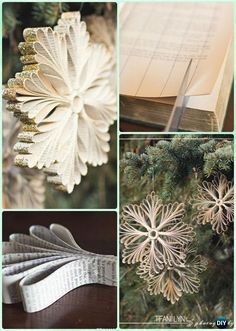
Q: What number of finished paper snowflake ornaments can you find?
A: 4